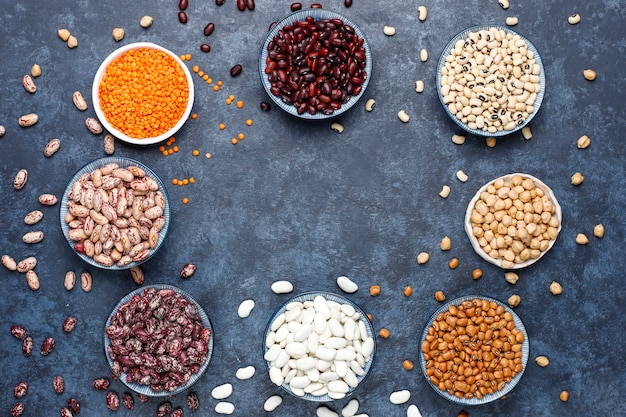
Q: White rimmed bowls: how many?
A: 2